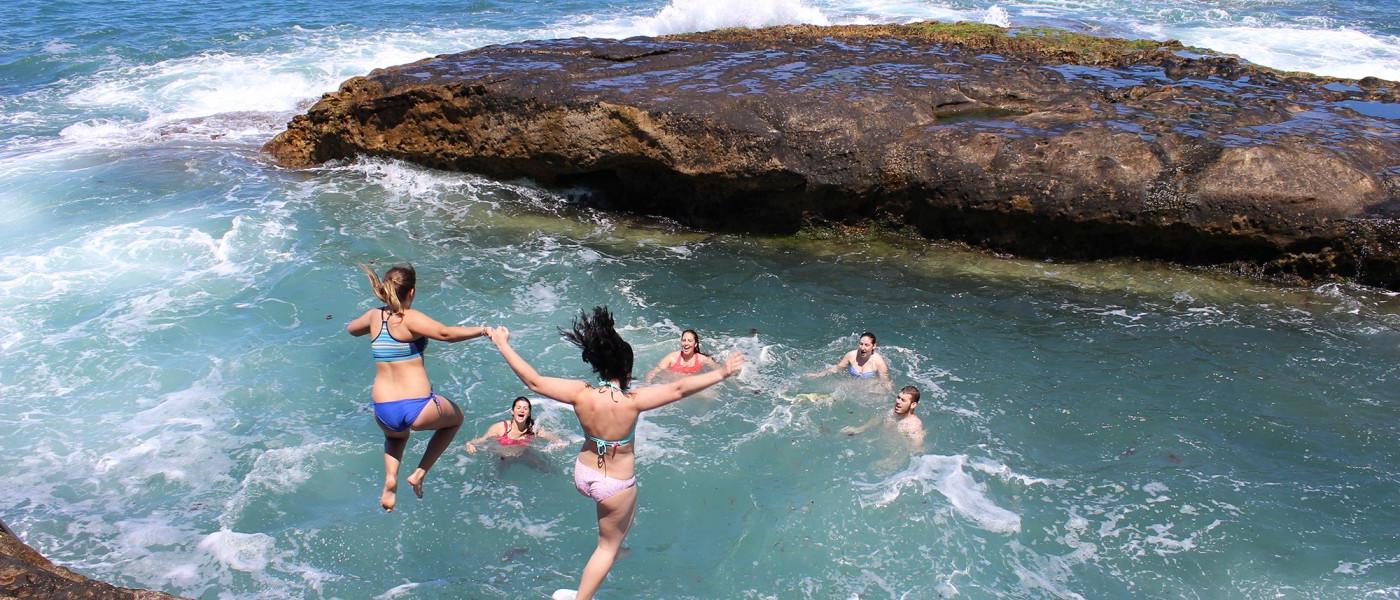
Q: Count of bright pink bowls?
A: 0